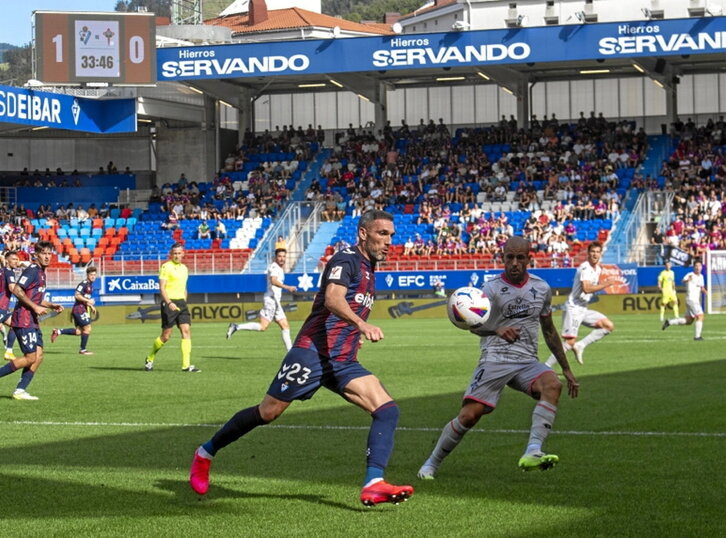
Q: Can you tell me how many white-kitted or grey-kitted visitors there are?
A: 4